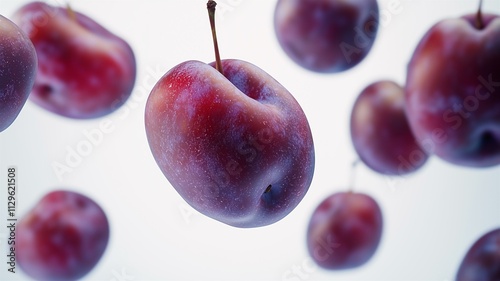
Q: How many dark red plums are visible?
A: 9